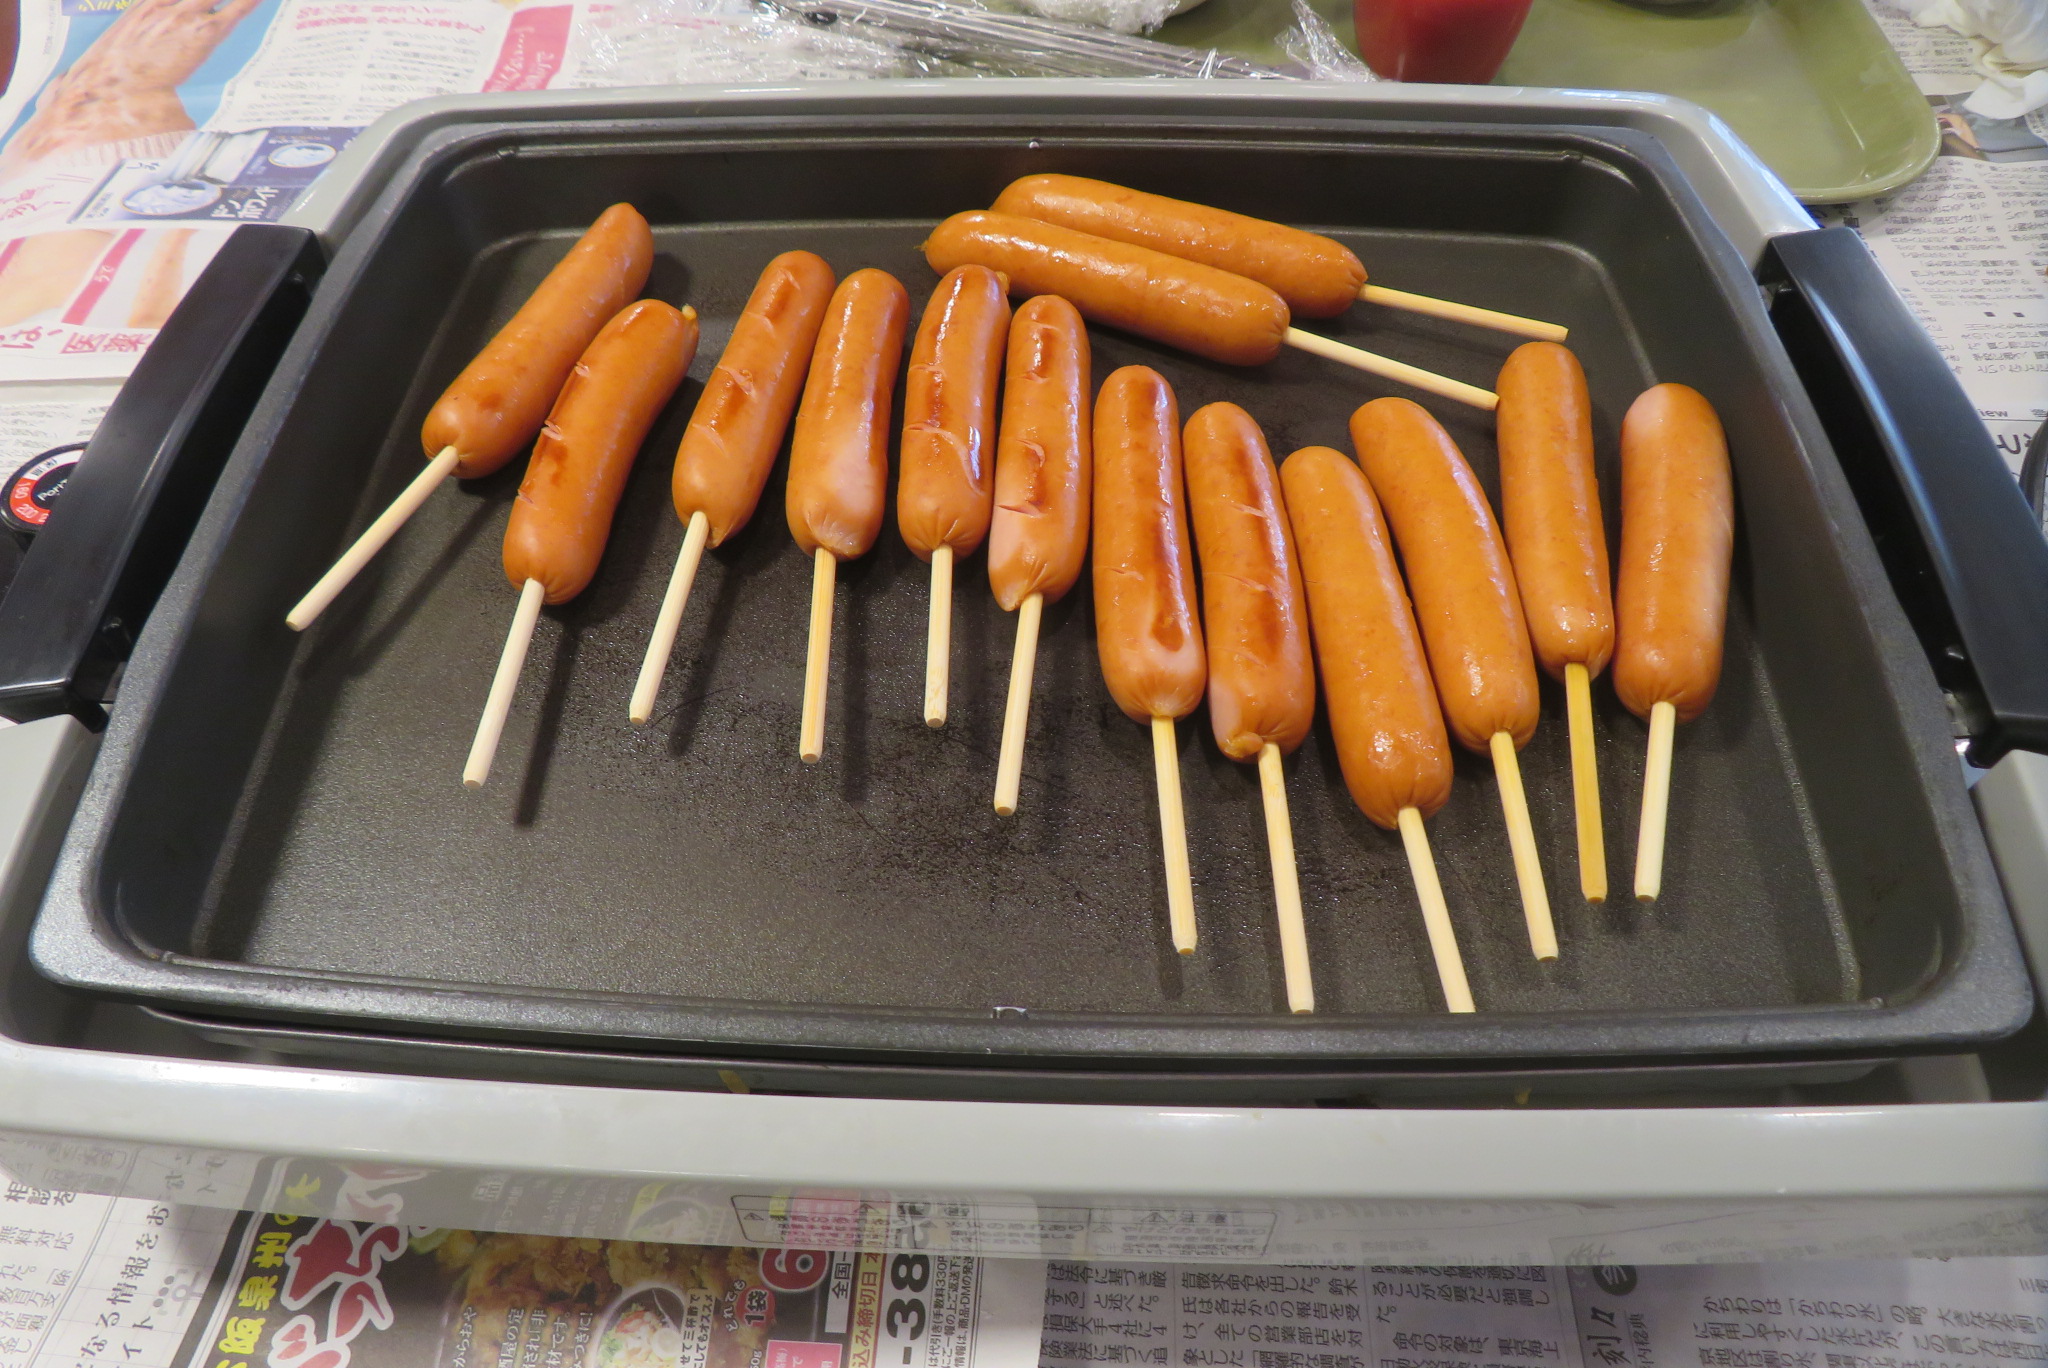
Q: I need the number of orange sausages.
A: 14